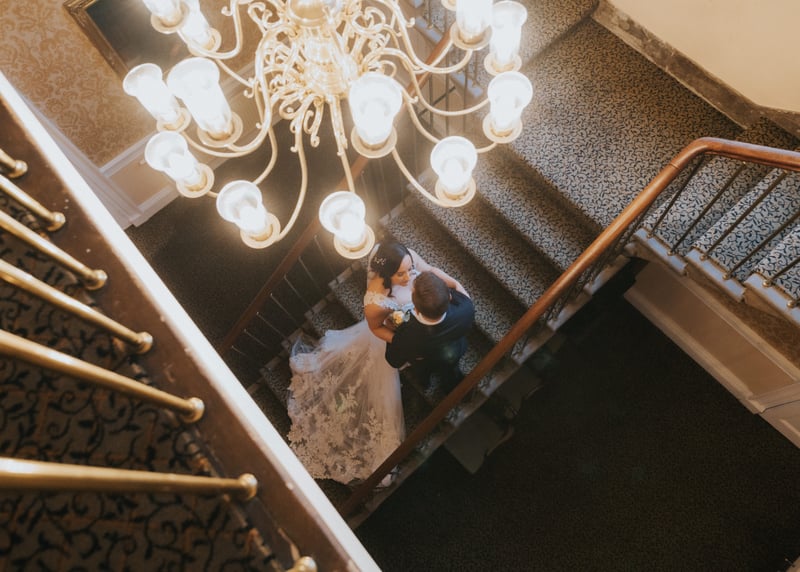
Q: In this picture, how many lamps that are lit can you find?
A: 12